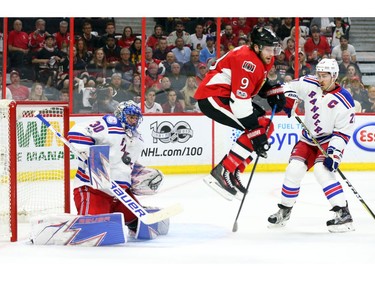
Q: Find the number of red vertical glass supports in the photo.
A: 5